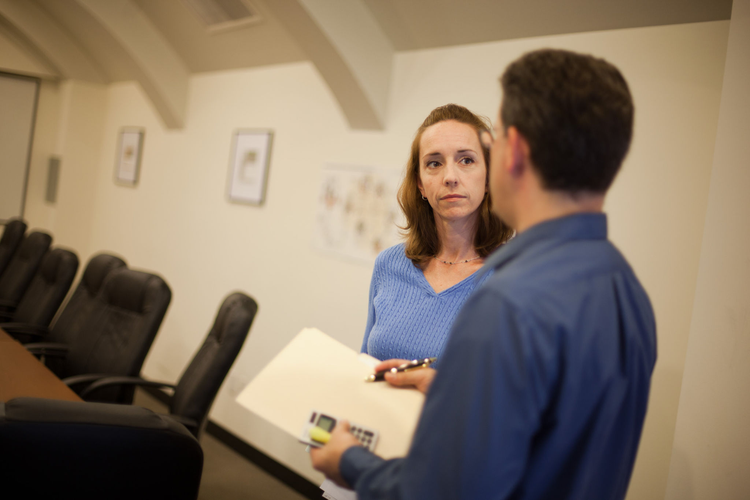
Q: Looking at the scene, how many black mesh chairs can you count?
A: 0